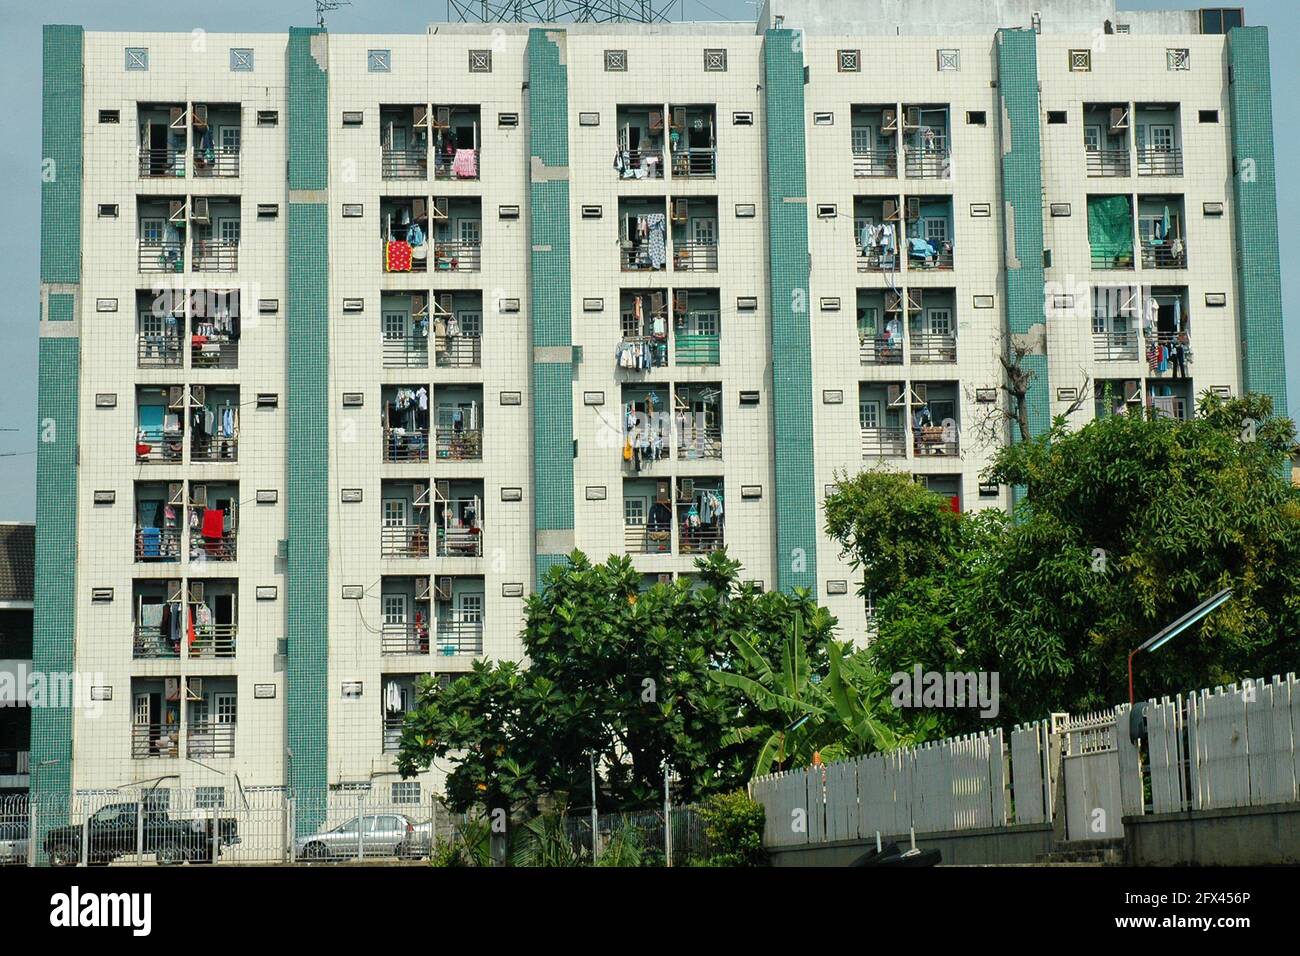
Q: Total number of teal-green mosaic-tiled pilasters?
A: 6